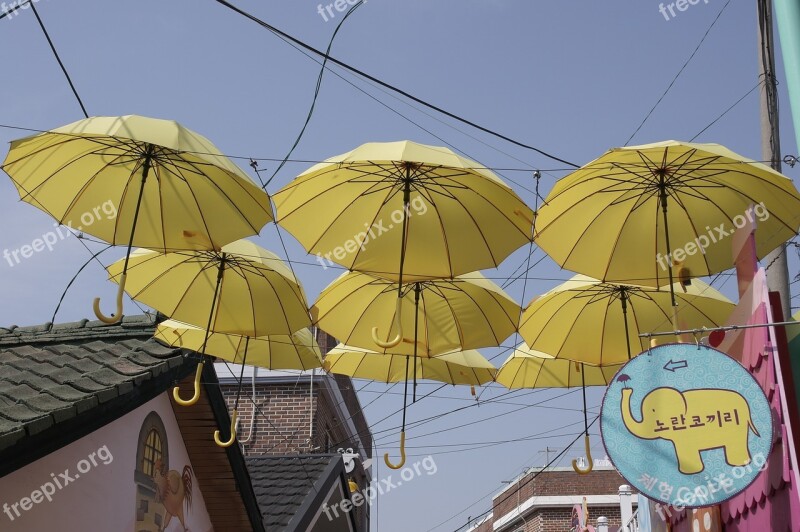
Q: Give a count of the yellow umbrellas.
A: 9